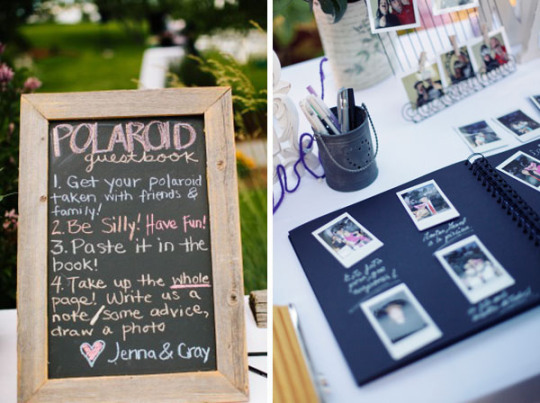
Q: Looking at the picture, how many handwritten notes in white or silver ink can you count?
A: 3